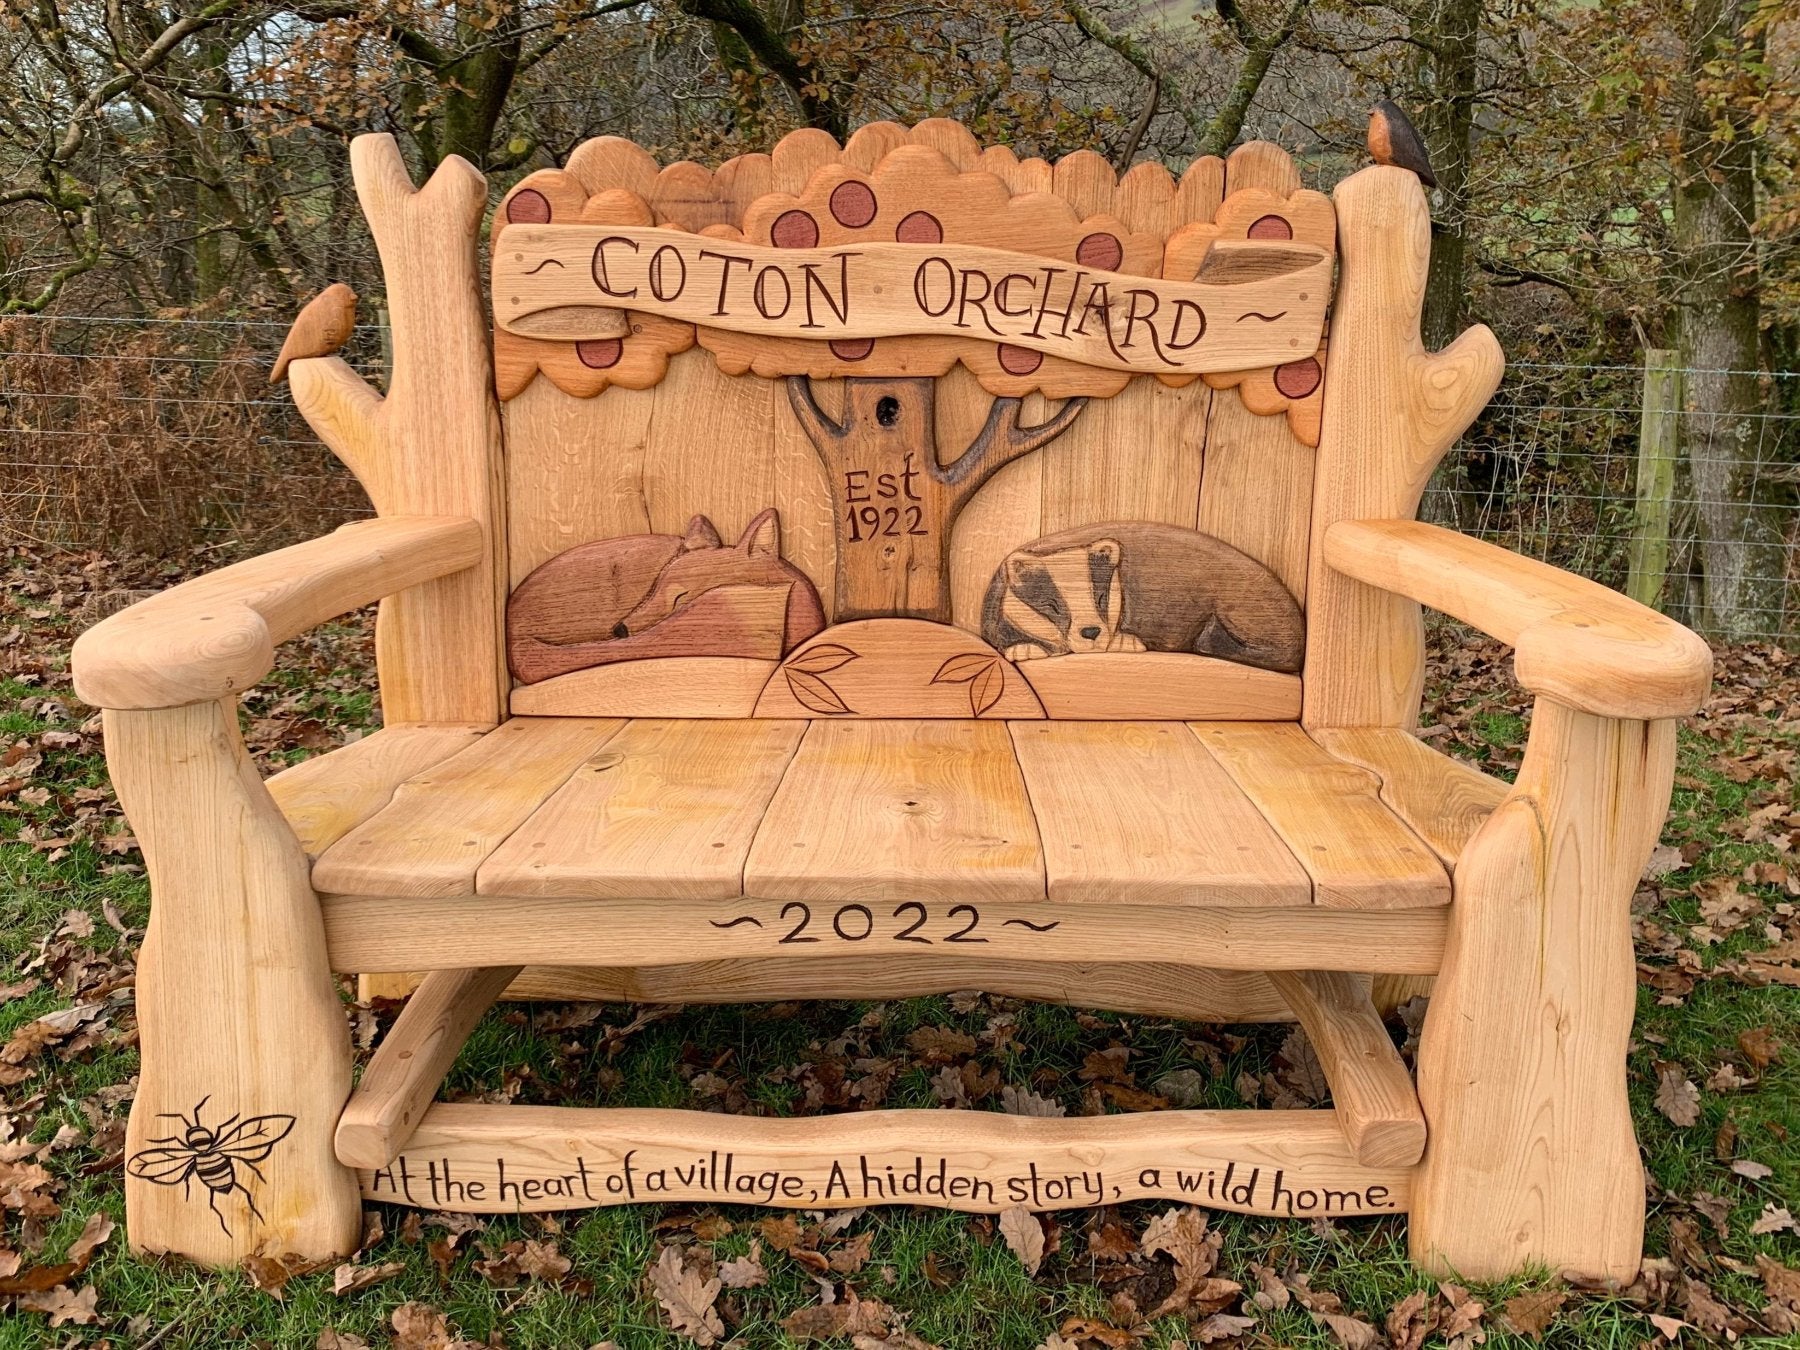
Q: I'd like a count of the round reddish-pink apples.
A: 10